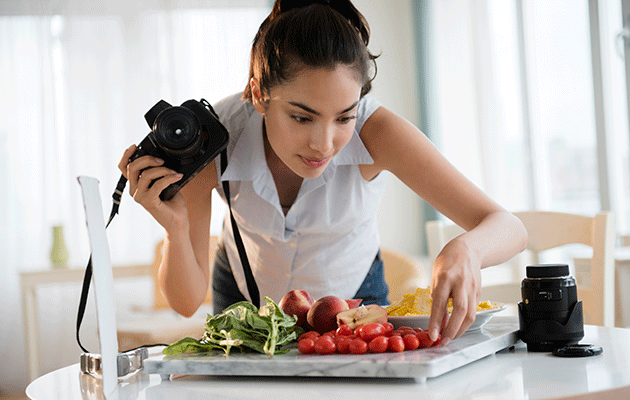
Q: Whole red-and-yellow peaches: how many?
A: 2